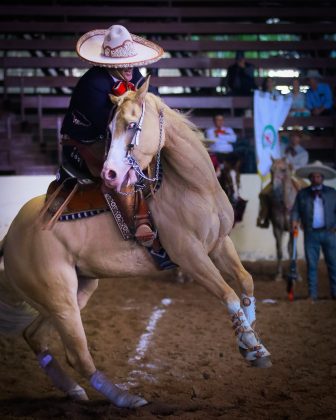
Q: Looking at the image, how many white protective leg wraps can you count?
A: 4